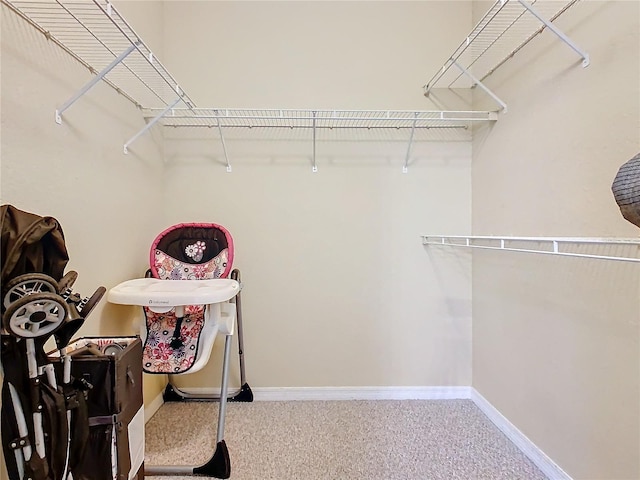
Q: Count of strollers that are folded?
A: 1